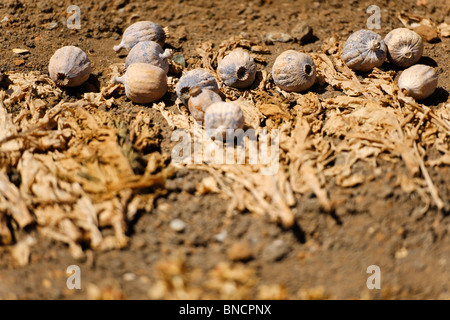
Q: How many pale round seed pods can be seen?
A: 12